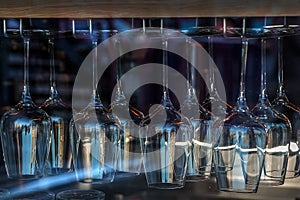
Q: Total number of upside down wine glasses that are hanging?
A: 10